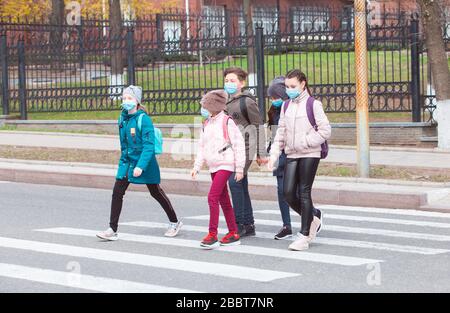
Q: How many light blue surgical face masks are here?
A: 5